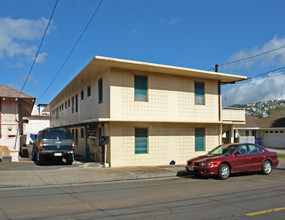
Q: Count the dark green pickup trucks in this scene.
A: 1